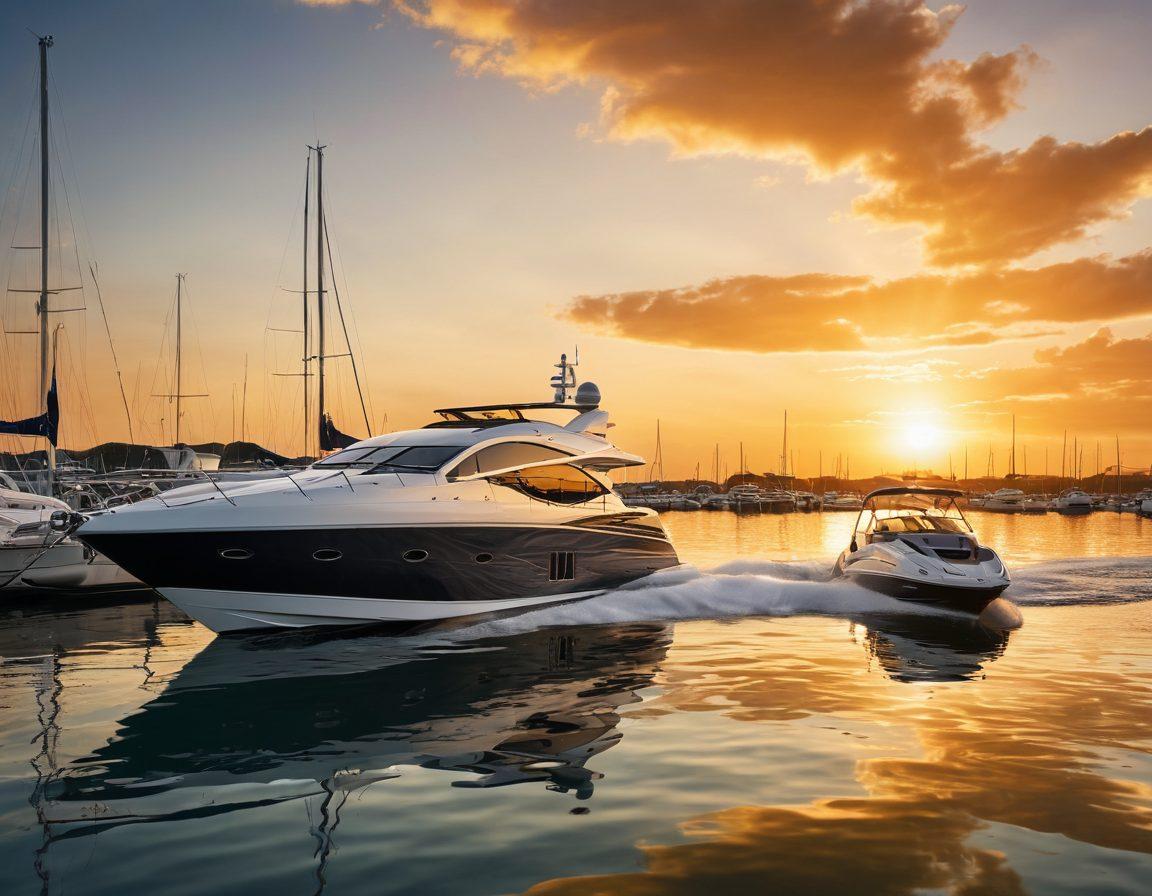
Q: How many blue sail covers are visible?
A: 2